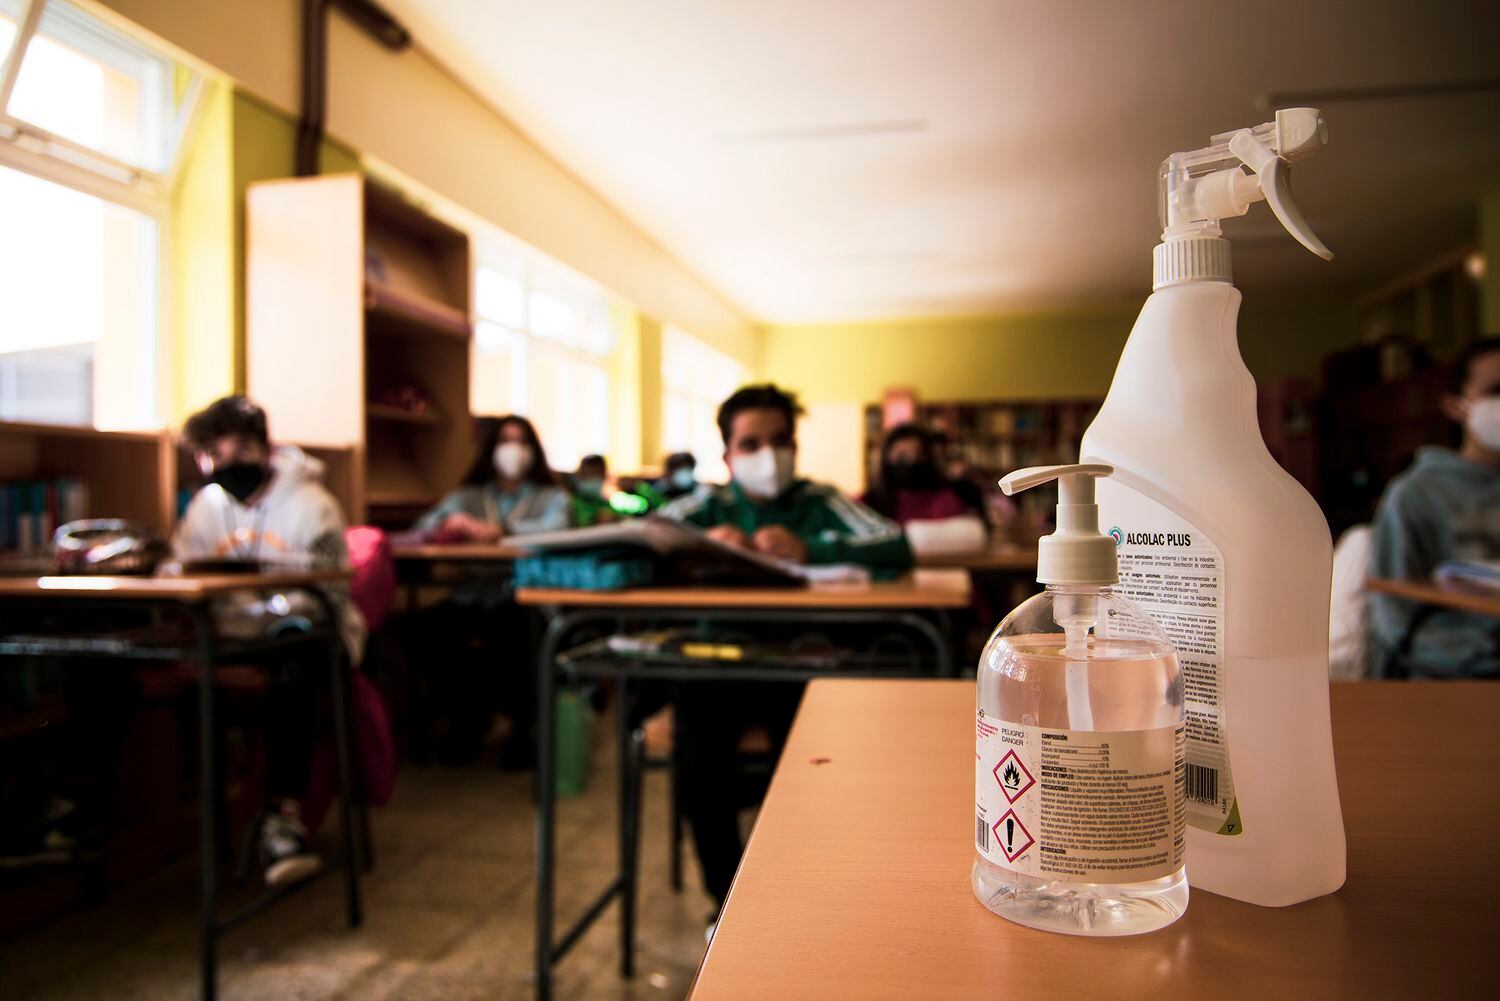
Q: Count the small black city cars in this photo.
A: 0